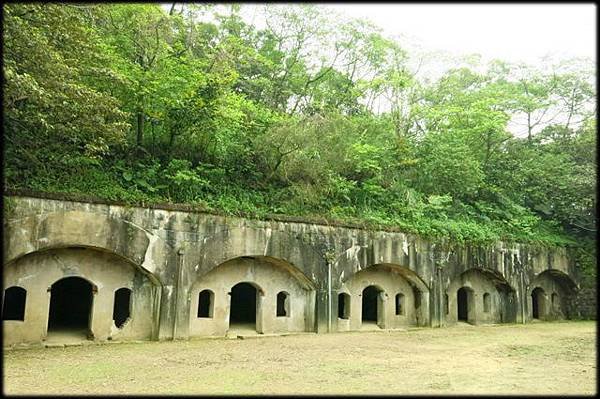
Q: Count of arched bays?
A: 5